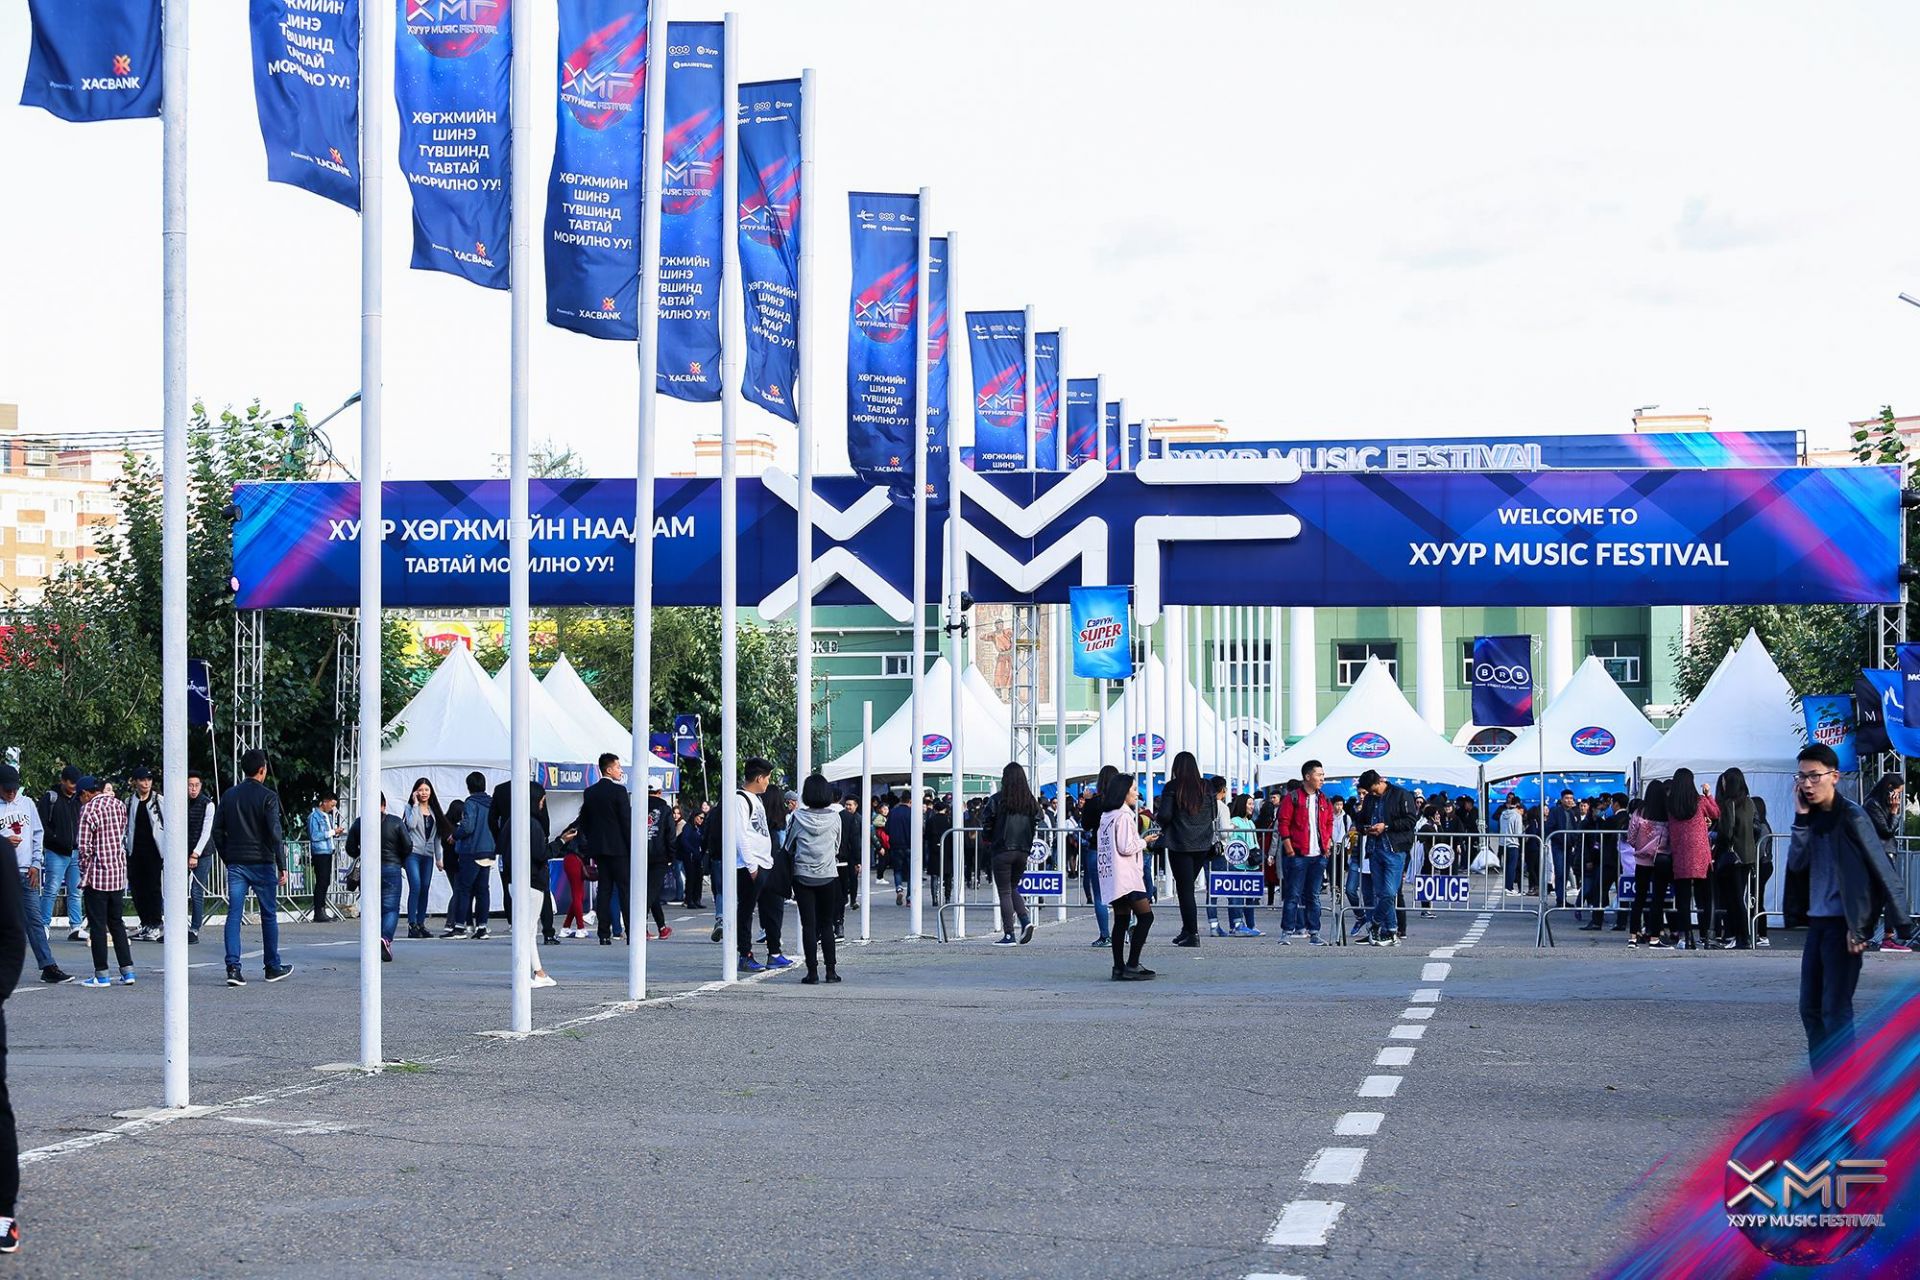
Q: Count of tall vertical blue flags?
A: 14